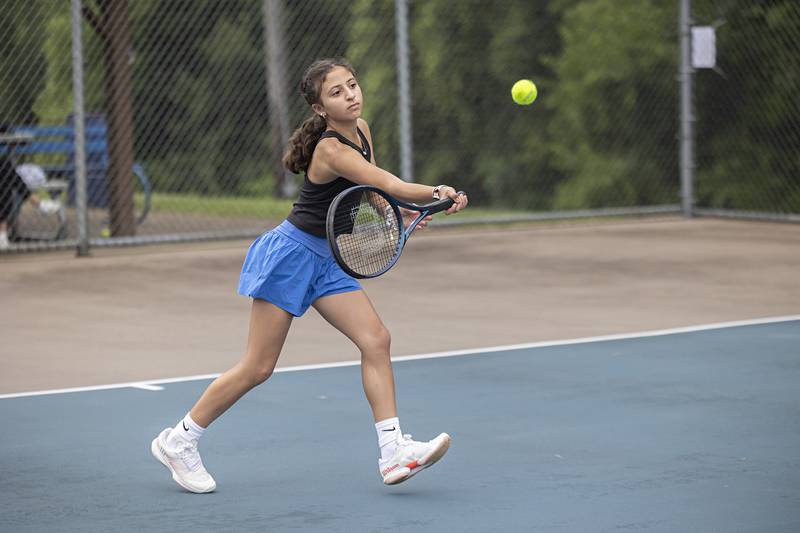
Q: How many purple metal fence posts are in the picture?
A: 0